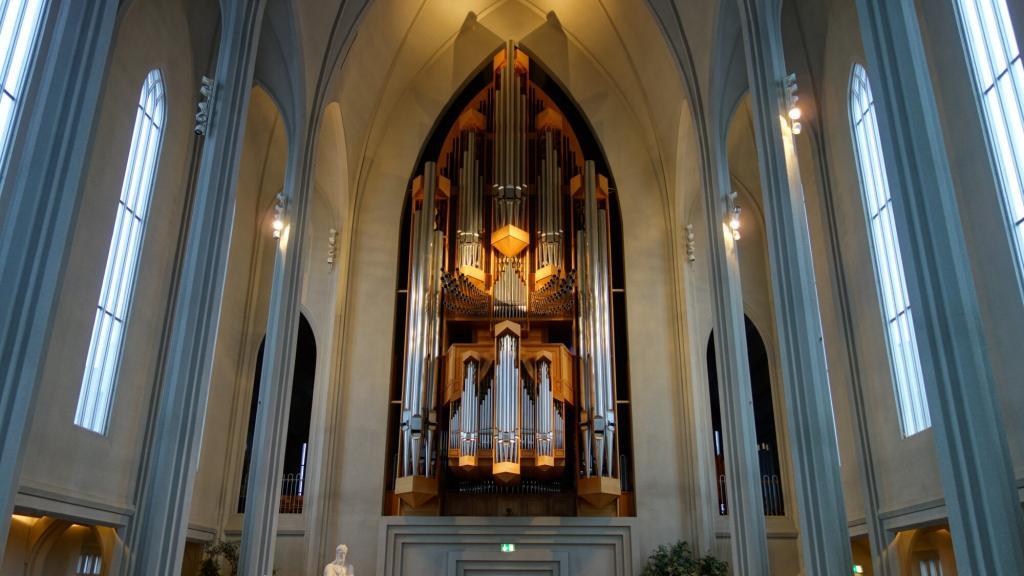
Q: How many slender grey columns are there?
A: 6